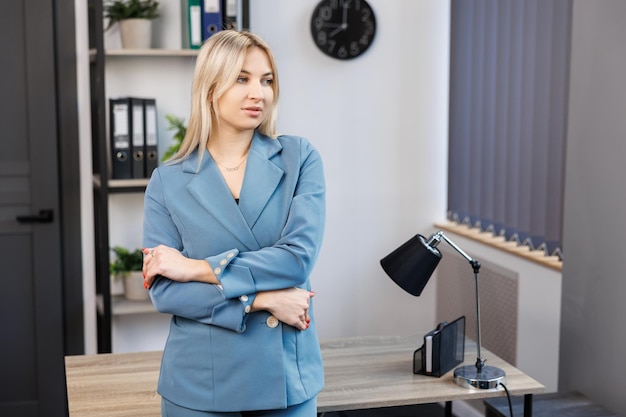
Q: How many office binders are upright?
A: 6